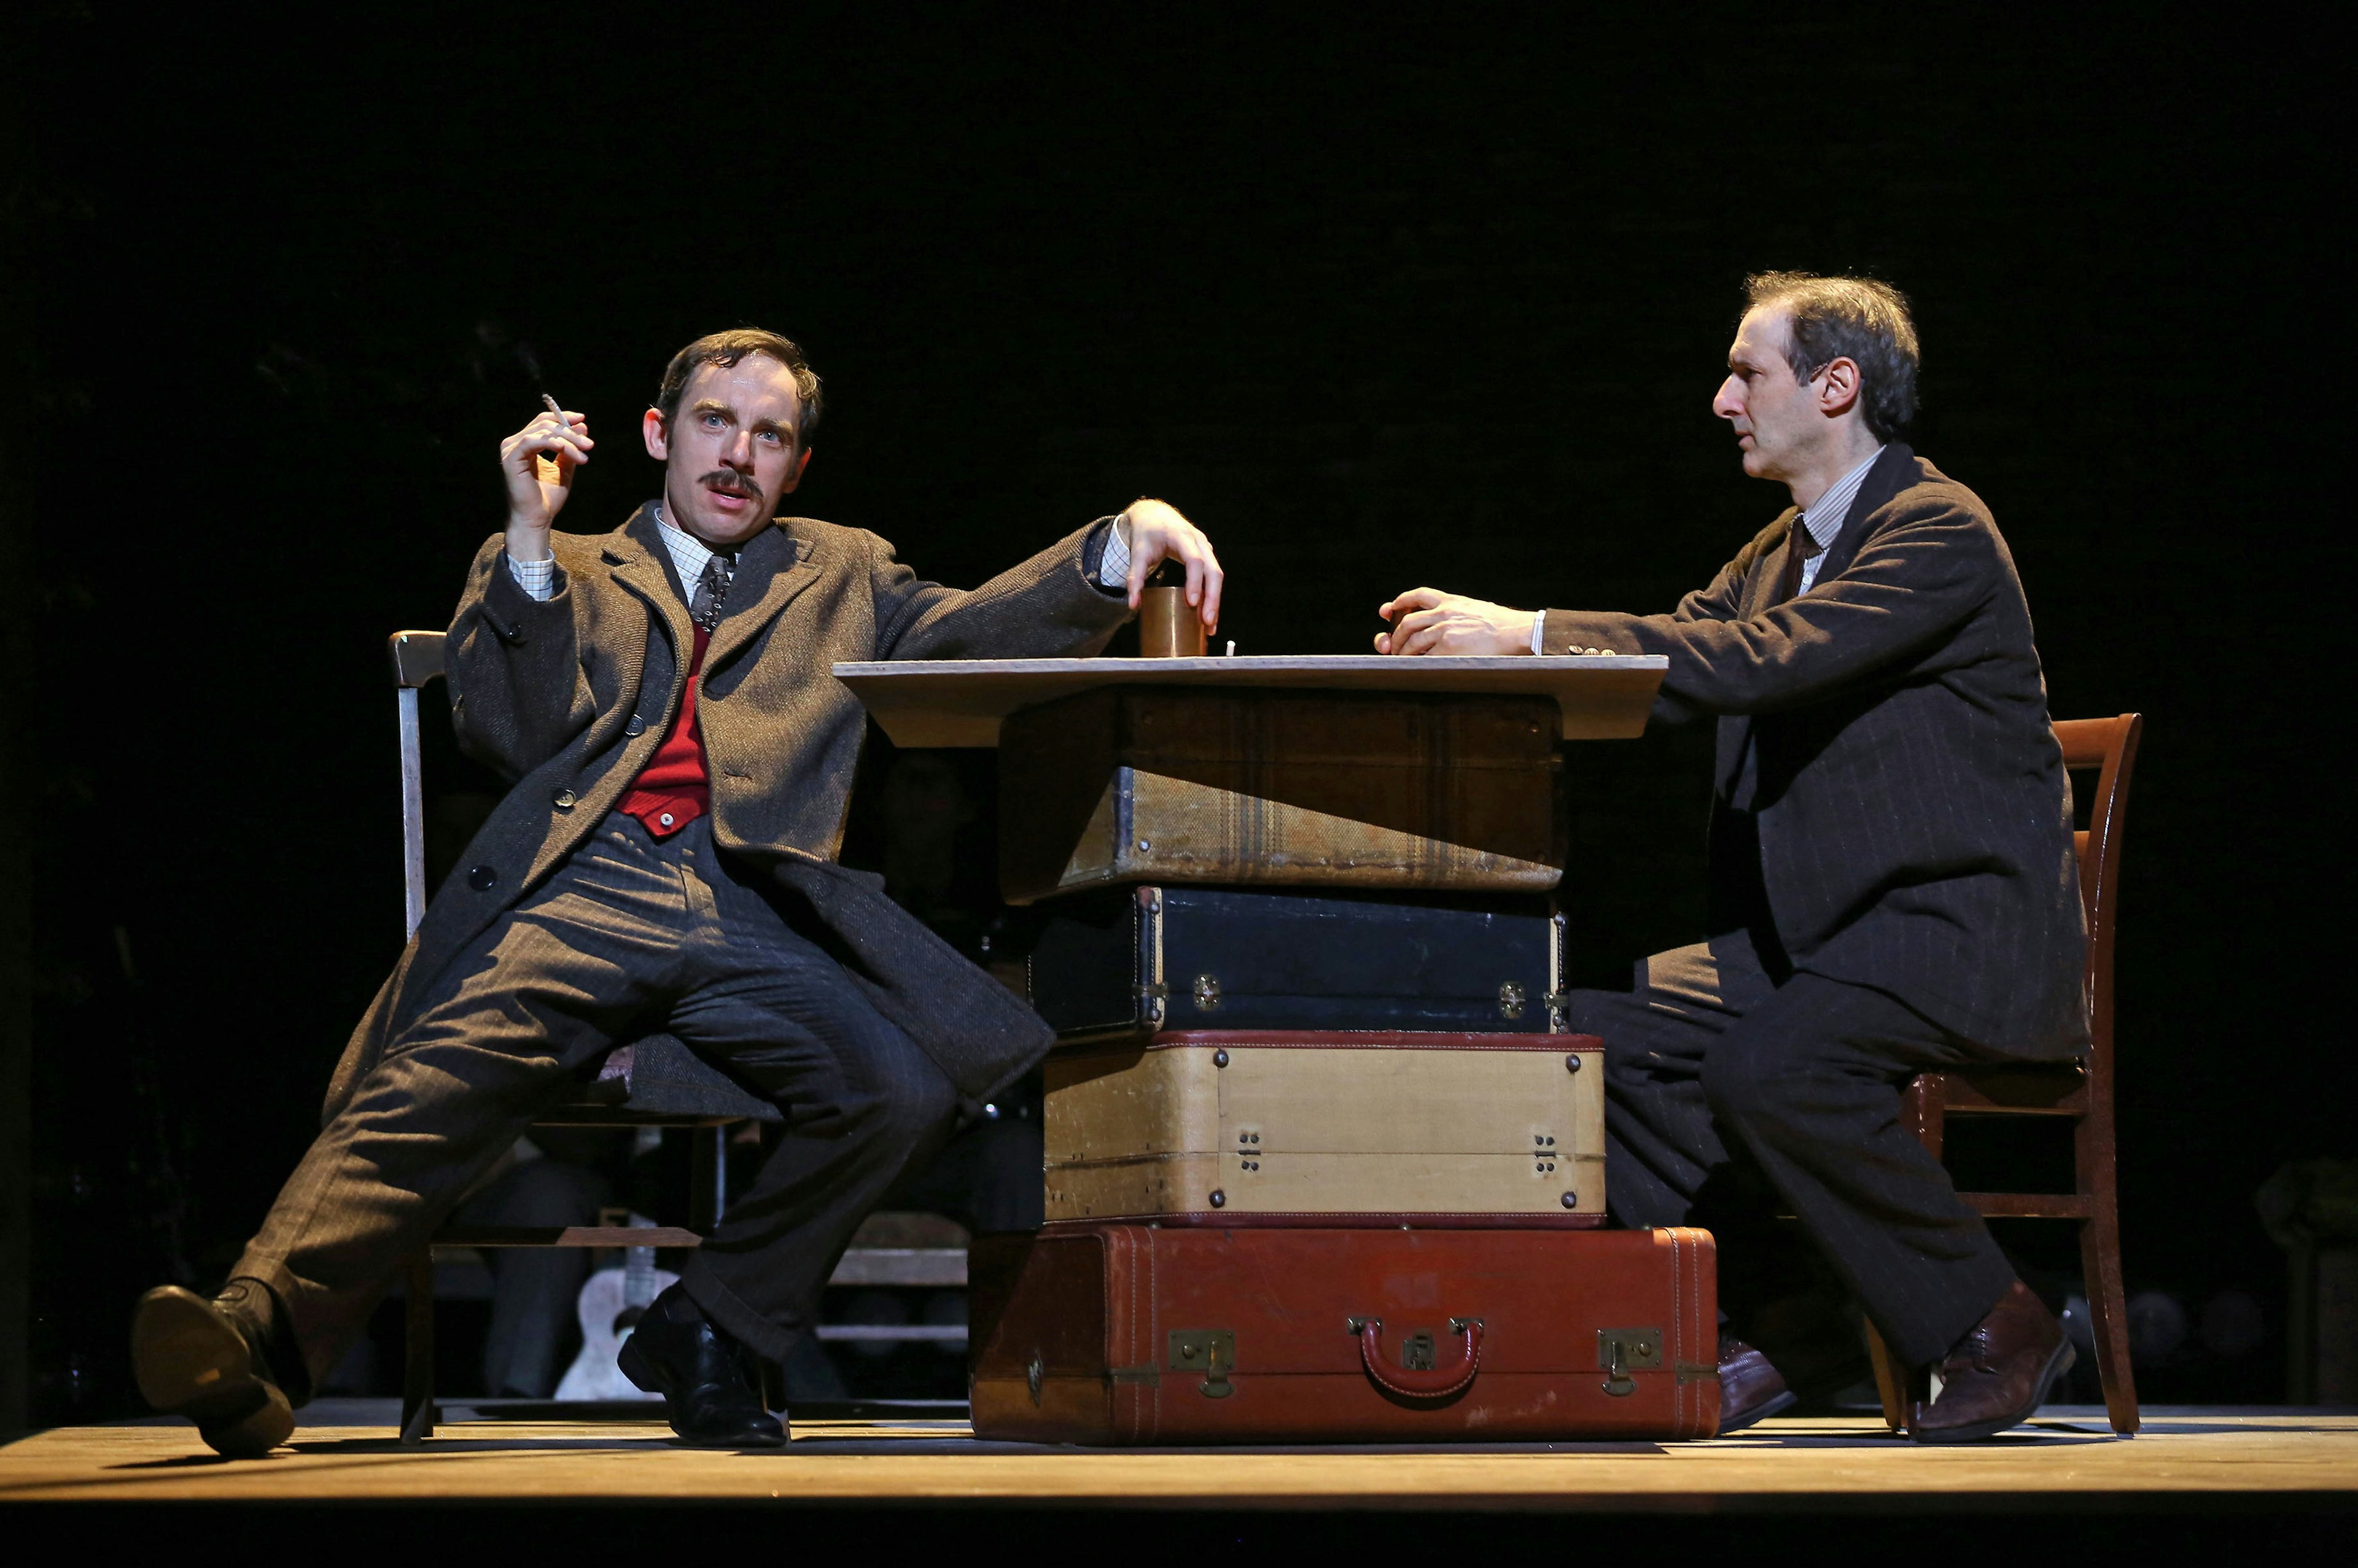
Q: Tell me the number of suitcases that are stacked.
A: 4